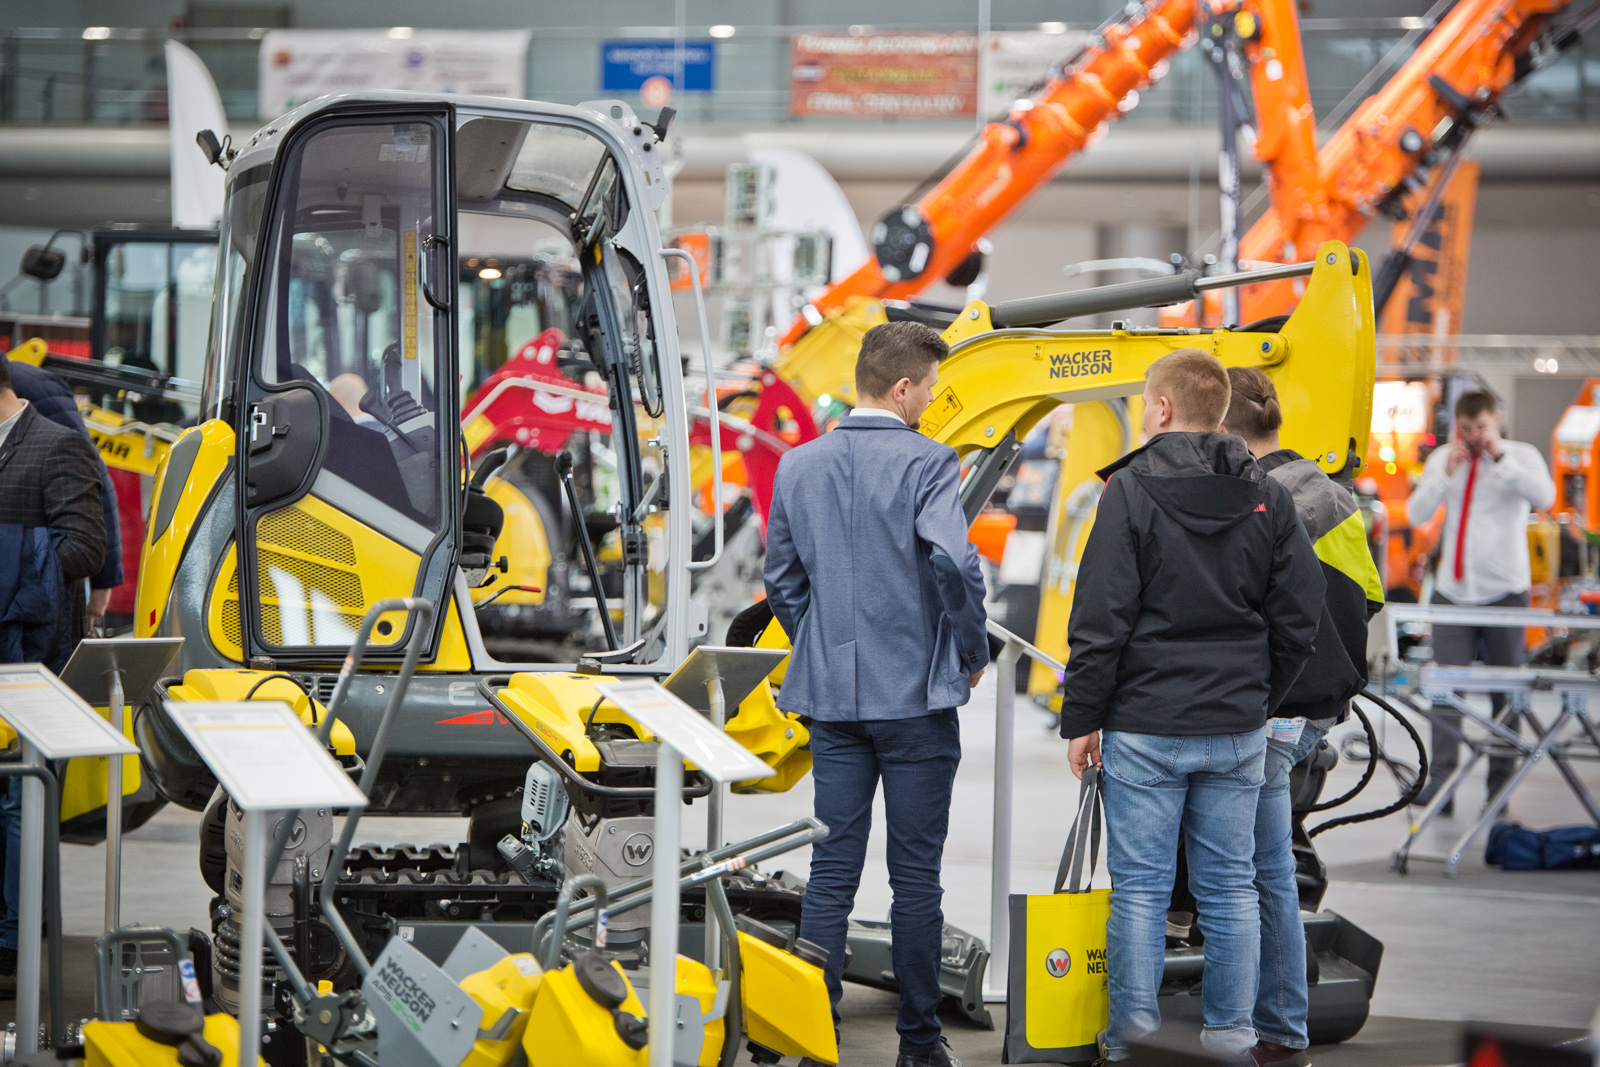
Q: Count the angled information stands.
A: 6